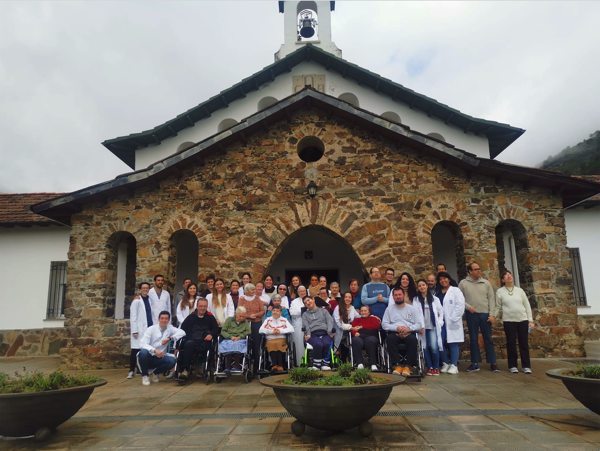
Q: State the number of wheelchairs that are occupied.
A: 6